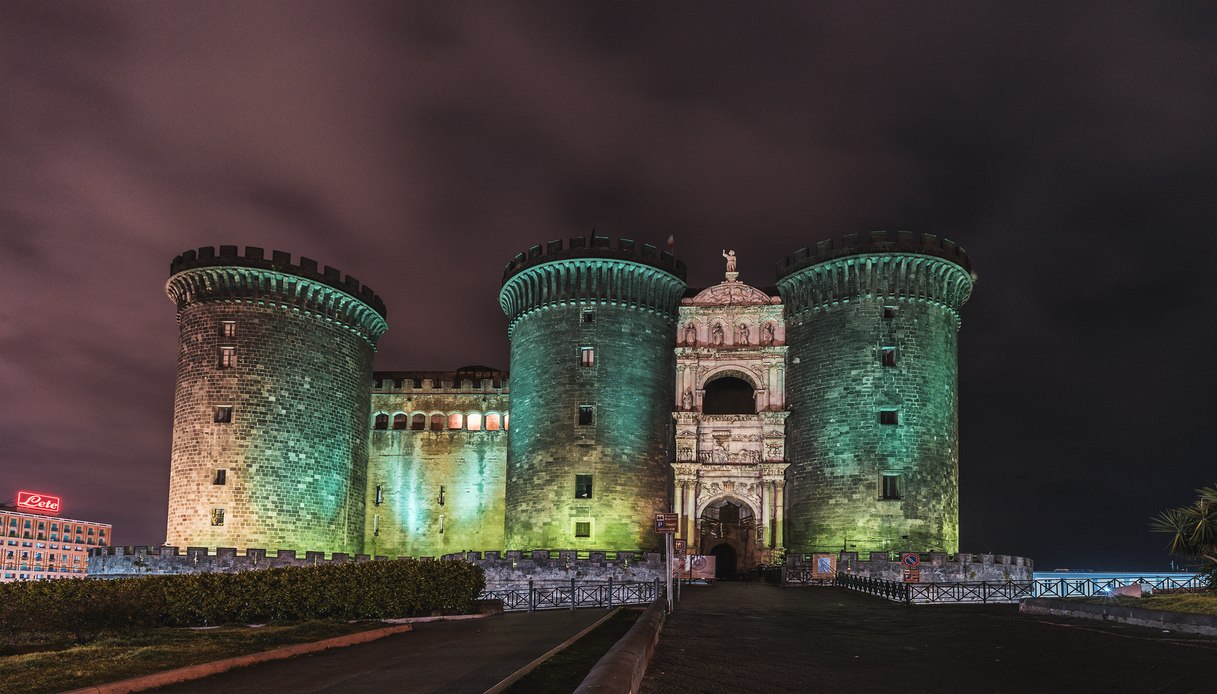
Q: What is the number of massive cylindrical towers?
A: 3